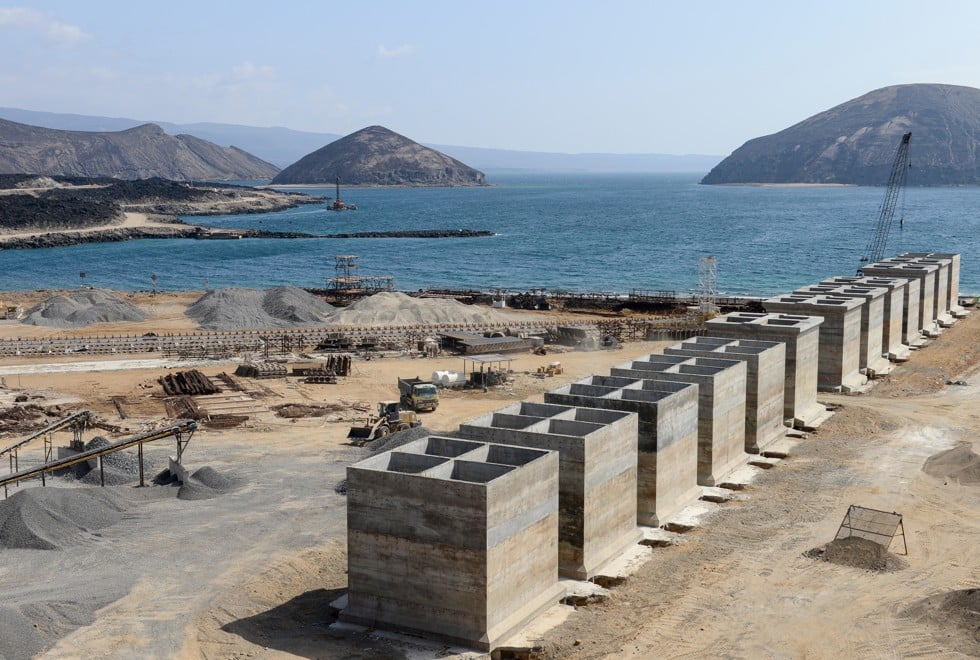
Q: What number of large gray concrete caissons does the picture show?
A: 13